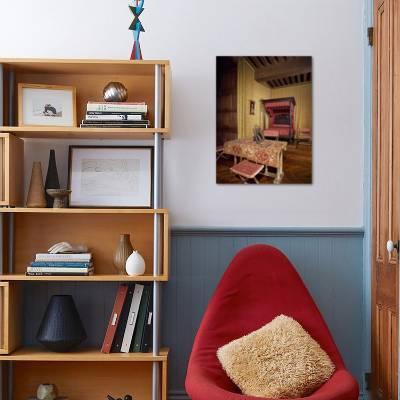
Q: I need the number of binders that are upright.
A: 5